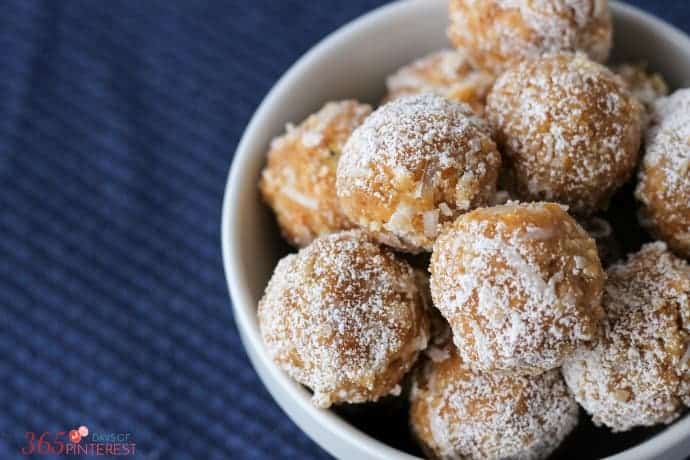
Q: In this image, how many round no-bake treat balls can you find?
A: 11